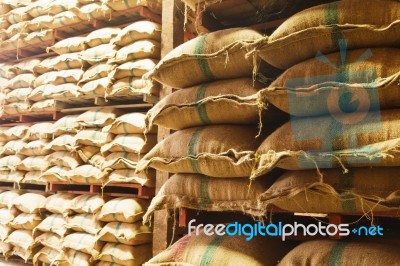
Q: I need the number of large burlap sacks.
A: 10